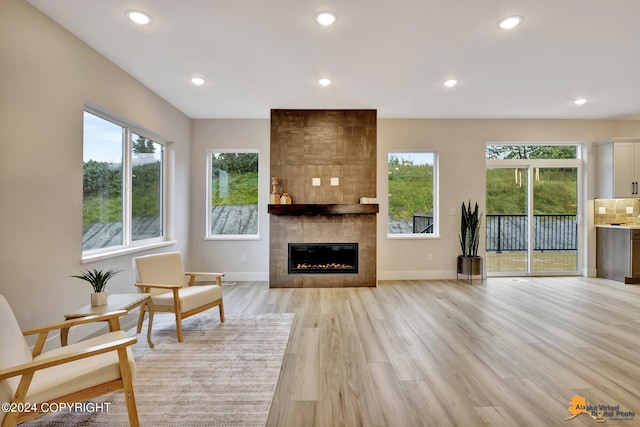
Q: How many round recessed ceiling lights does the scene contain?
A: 7